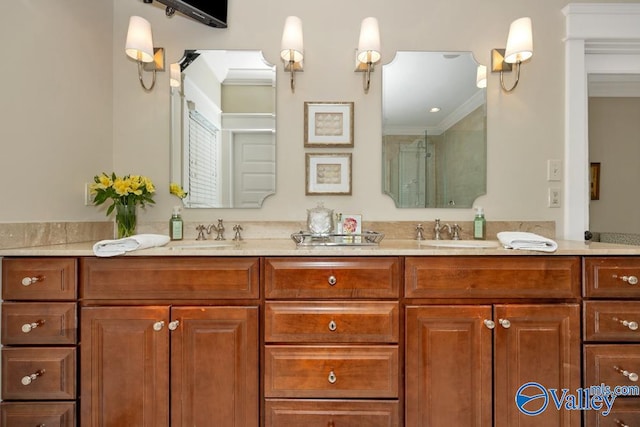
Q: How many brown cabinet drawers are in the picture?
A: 12